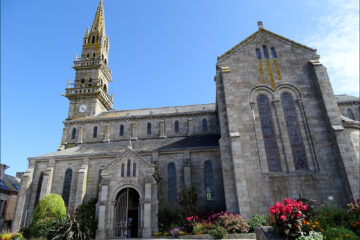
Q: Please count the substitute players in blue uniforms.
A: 0